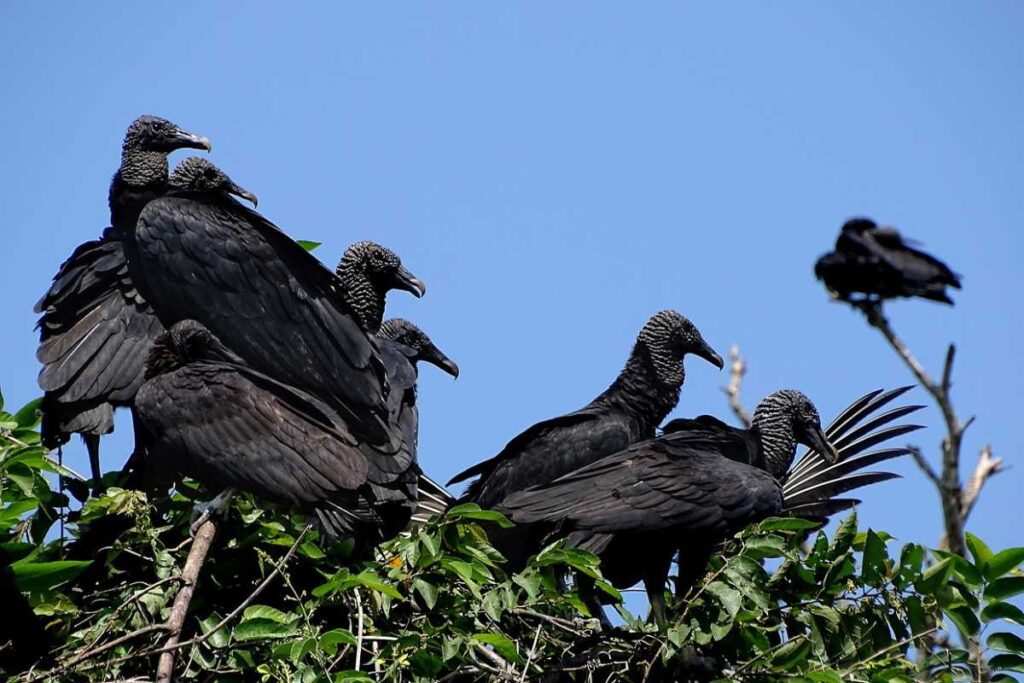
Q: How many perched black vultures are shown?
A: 8